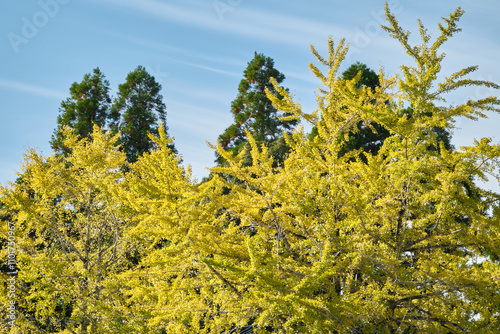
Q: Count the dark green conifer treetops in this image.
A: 4